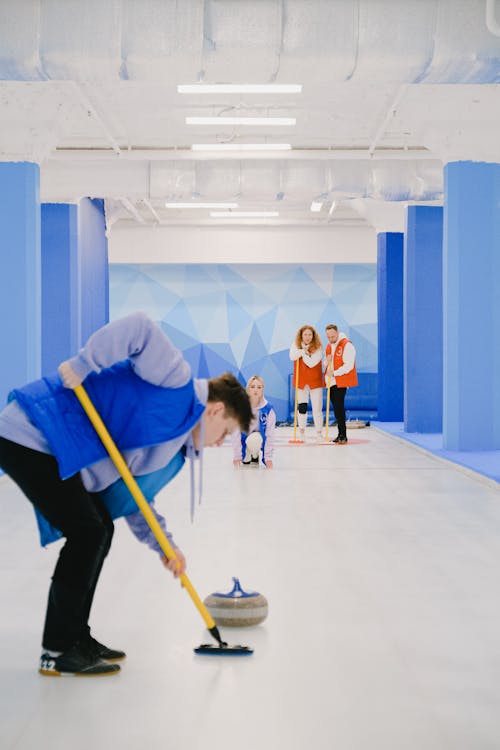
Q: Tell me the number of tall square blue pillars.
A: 6